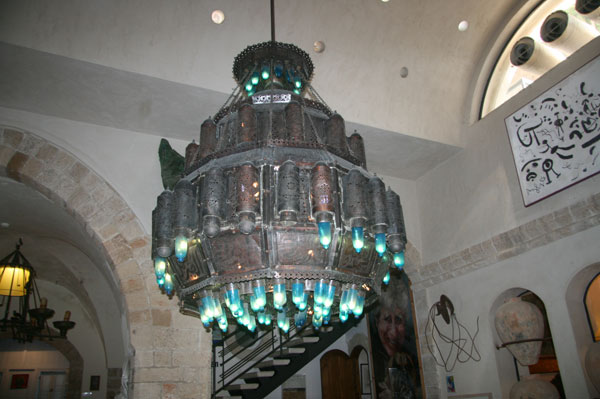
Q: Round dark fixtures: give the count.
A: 3